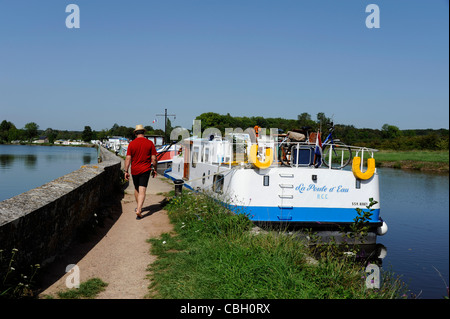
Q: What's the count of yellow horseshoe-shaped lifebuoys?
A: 2